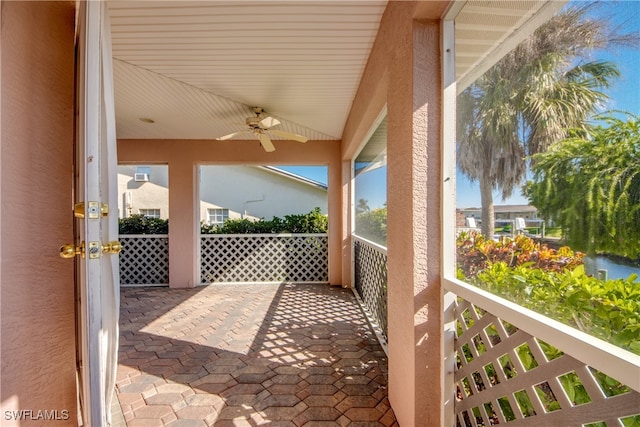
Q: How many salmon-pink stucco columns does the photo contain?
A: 3